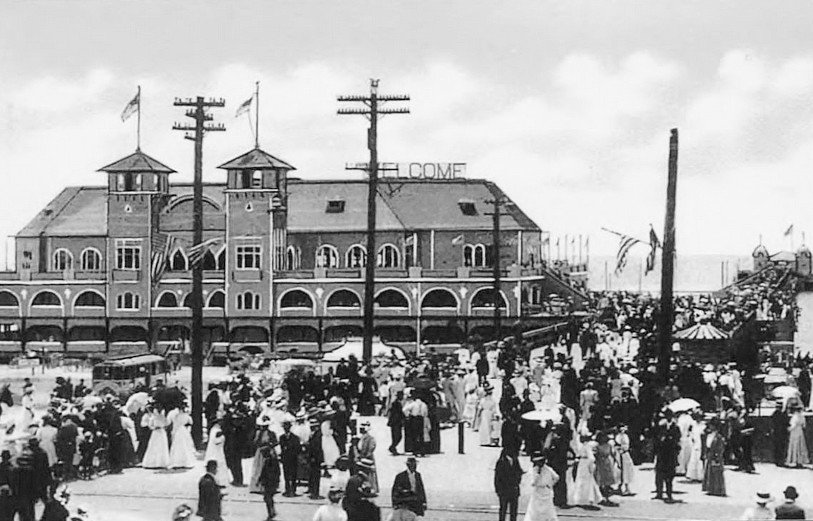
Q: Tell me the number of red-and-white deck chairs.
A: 0